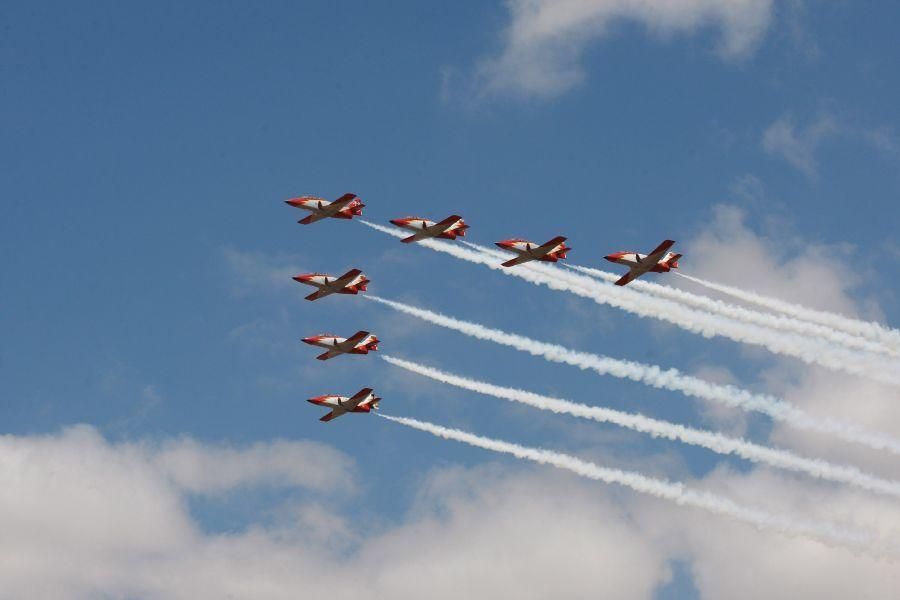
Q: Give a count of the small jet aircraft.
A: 7